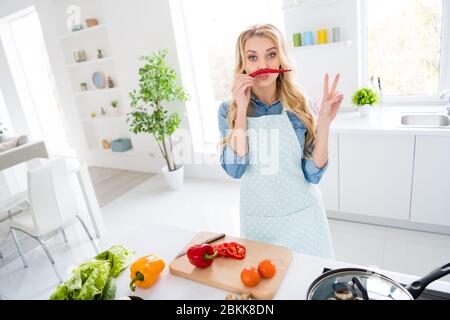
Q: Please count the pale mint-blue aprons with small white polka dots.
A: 1